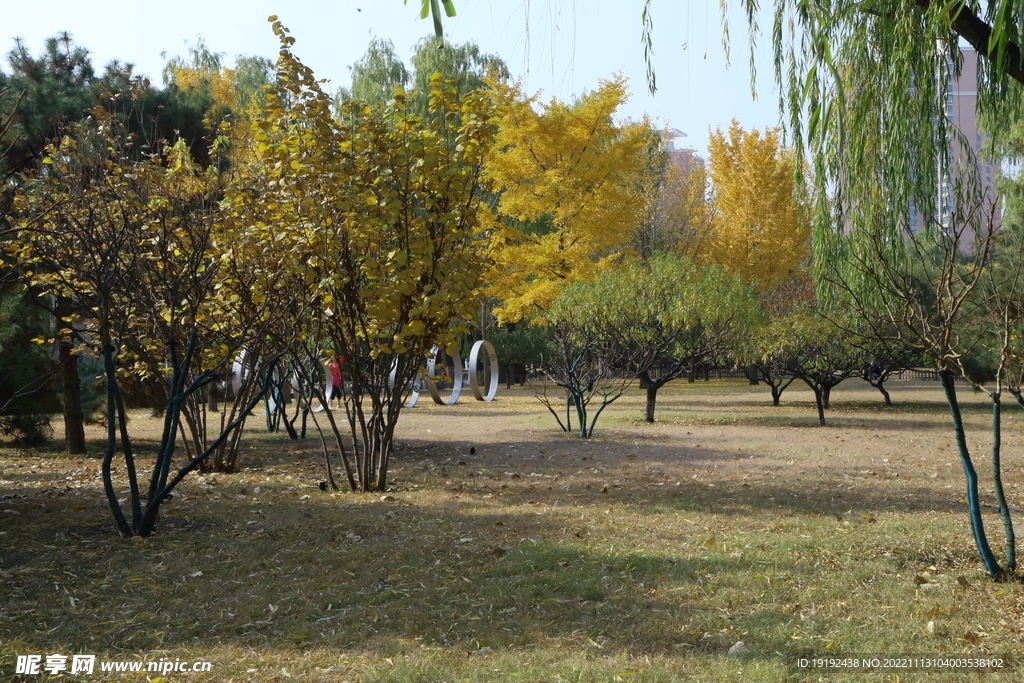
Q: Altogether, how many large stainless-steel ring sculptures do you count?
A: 5